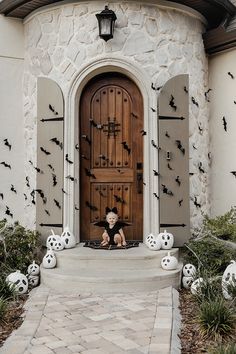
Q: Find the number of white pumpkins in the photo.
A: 15